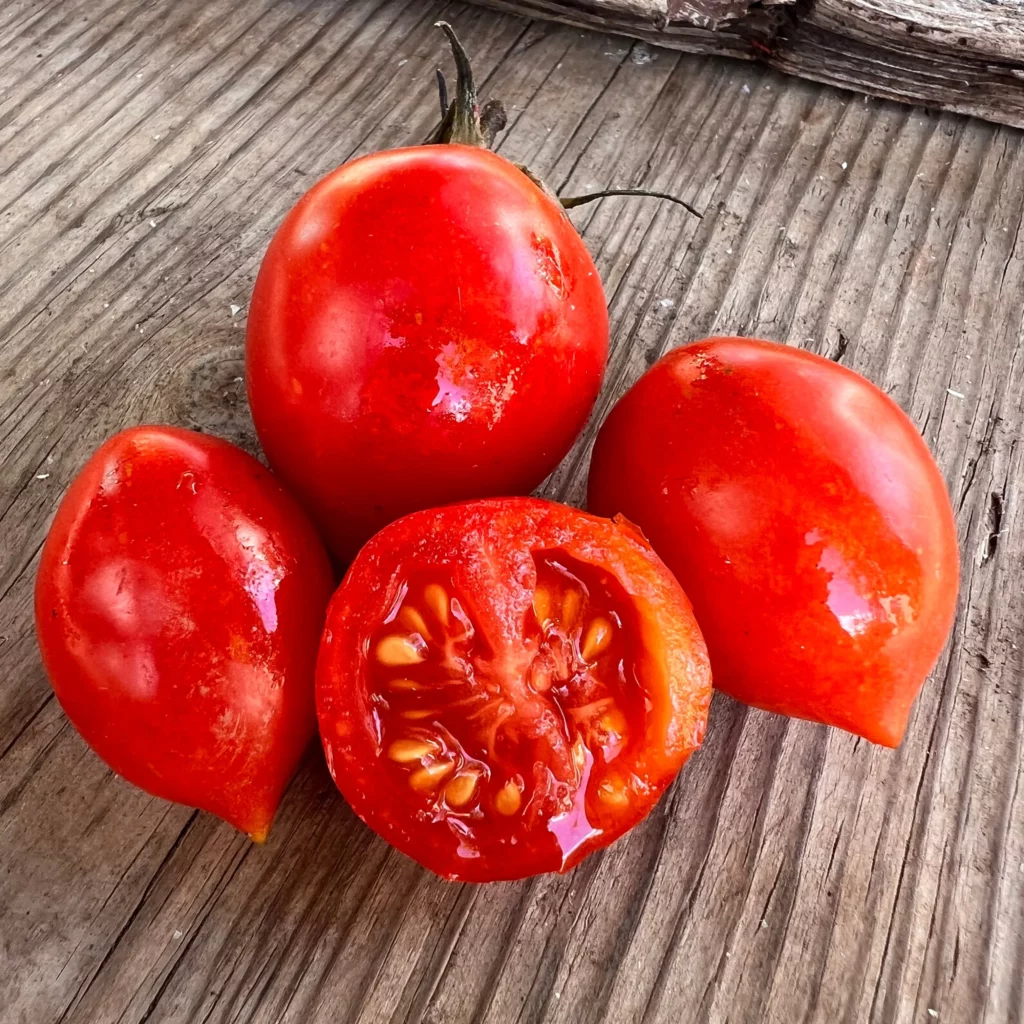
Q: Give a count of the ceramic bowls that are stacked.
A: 0